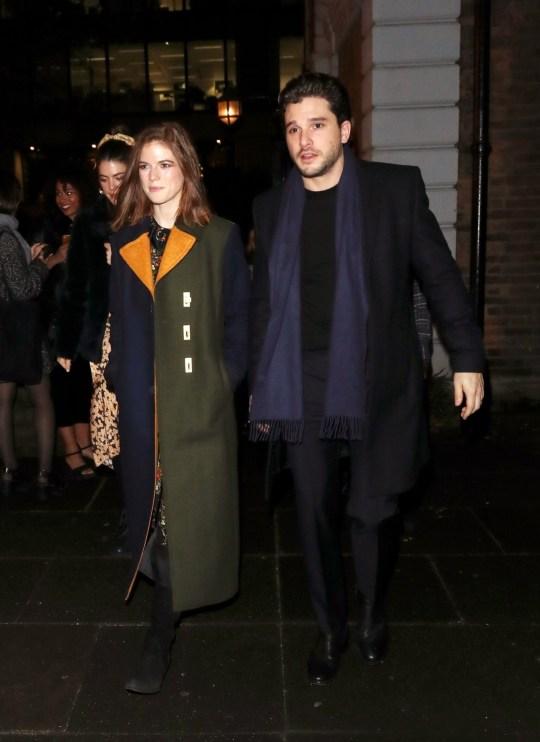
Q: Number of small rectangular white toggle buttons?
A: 3